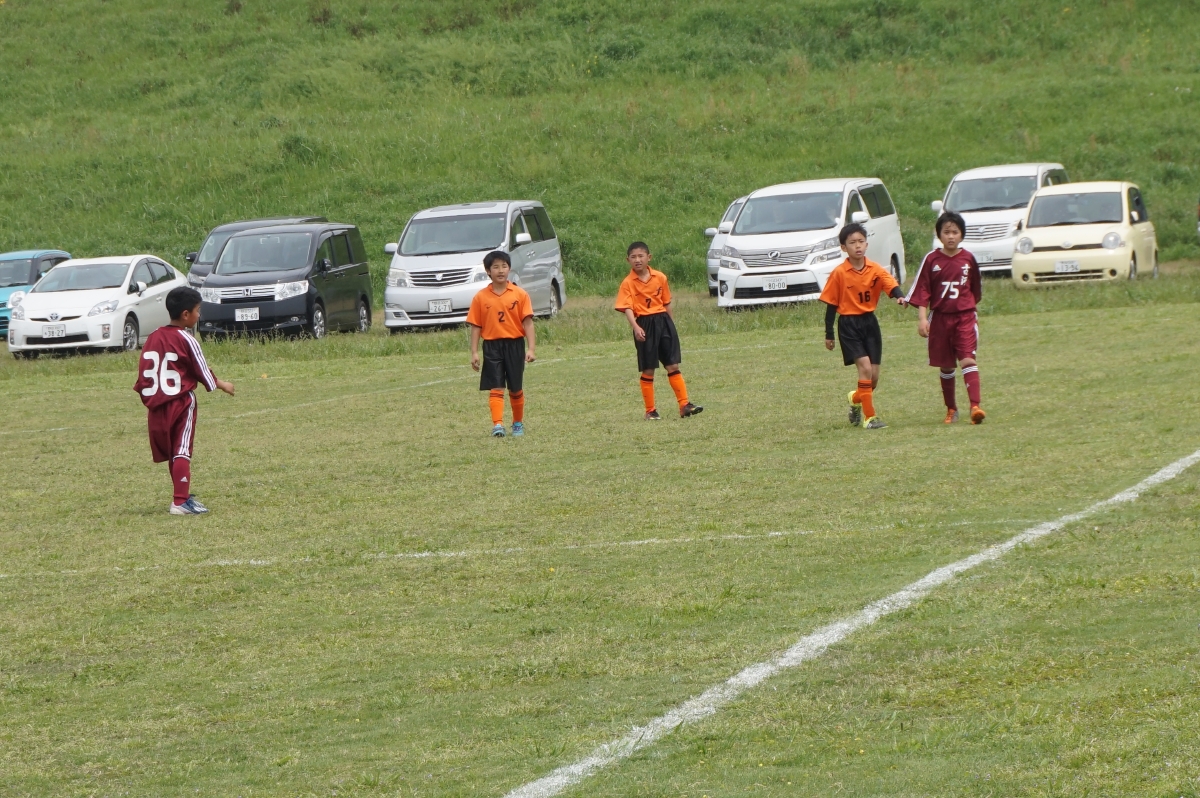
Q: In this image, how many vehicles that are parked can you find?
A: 9